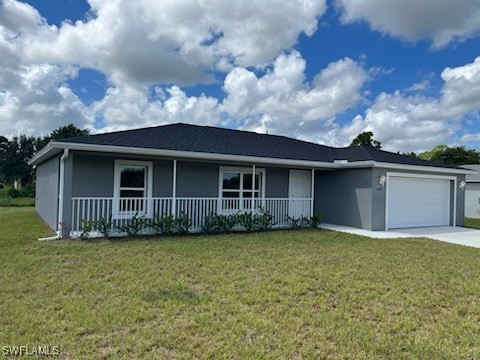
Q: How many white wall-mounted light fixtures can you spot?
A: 2